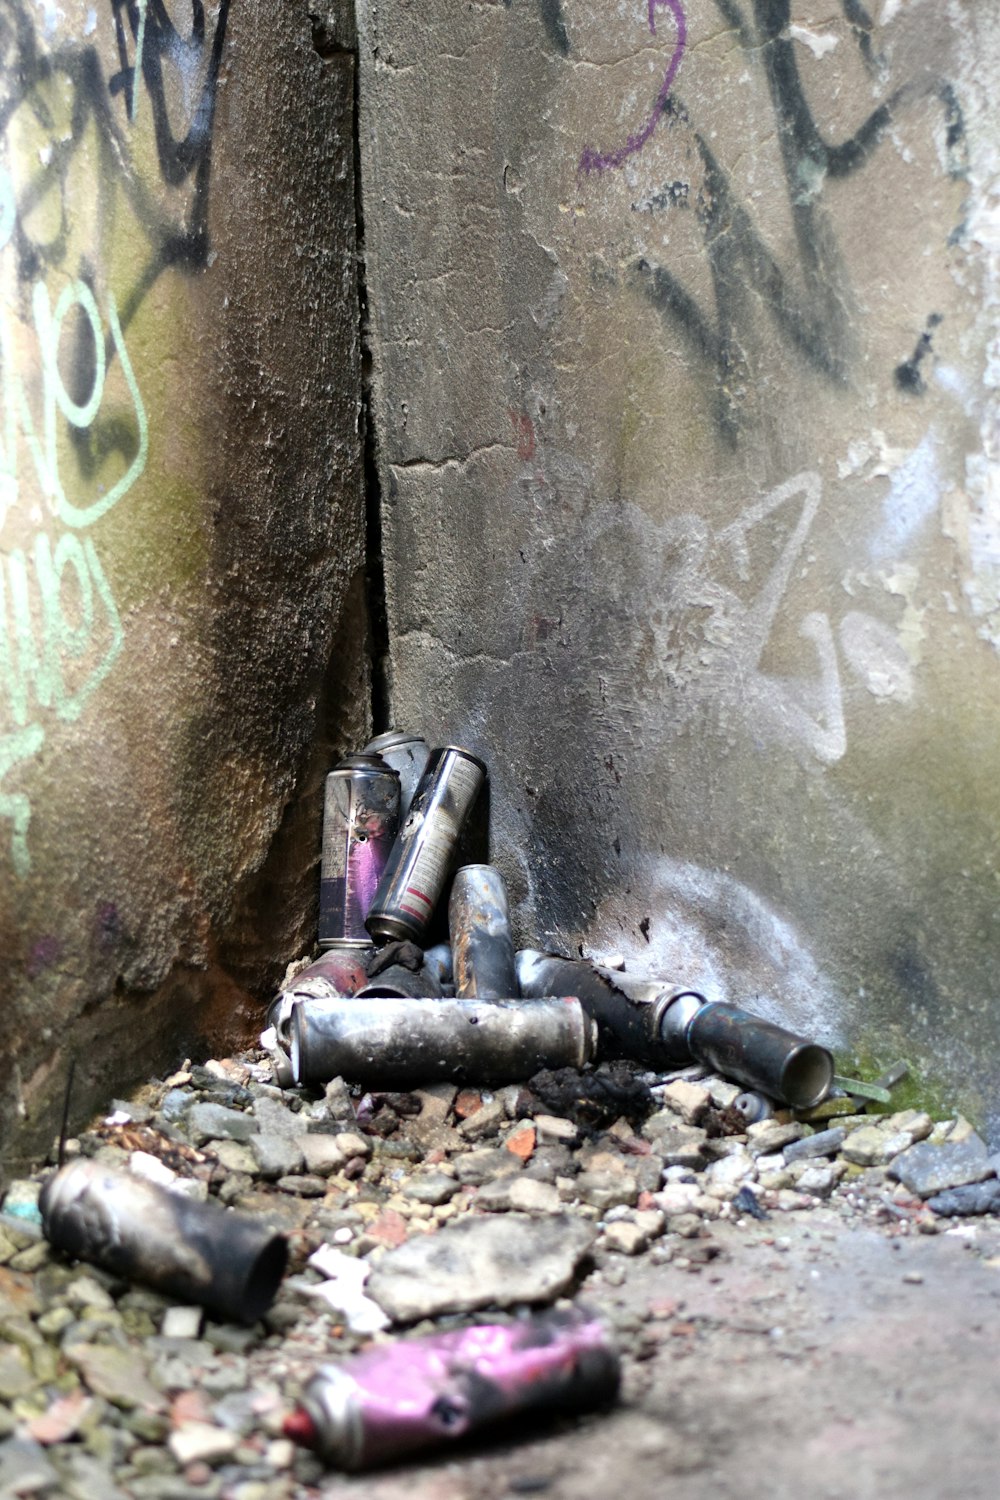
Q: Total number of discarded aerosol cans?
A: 11